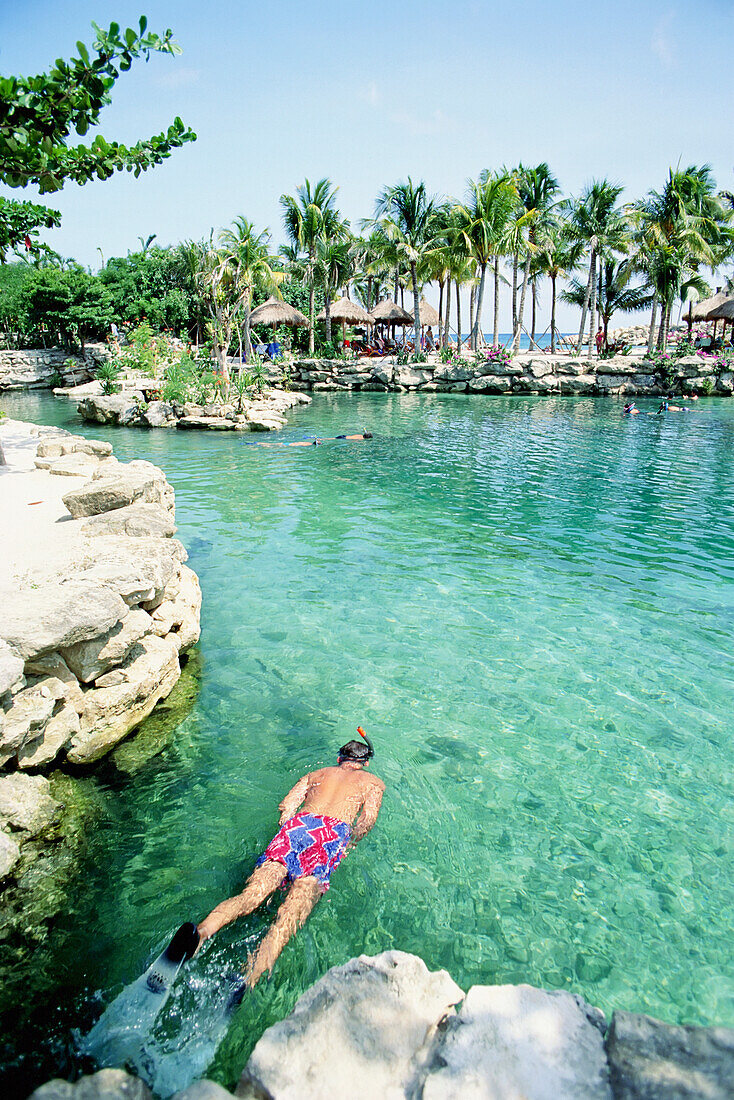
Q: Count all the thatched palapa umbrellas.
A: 6